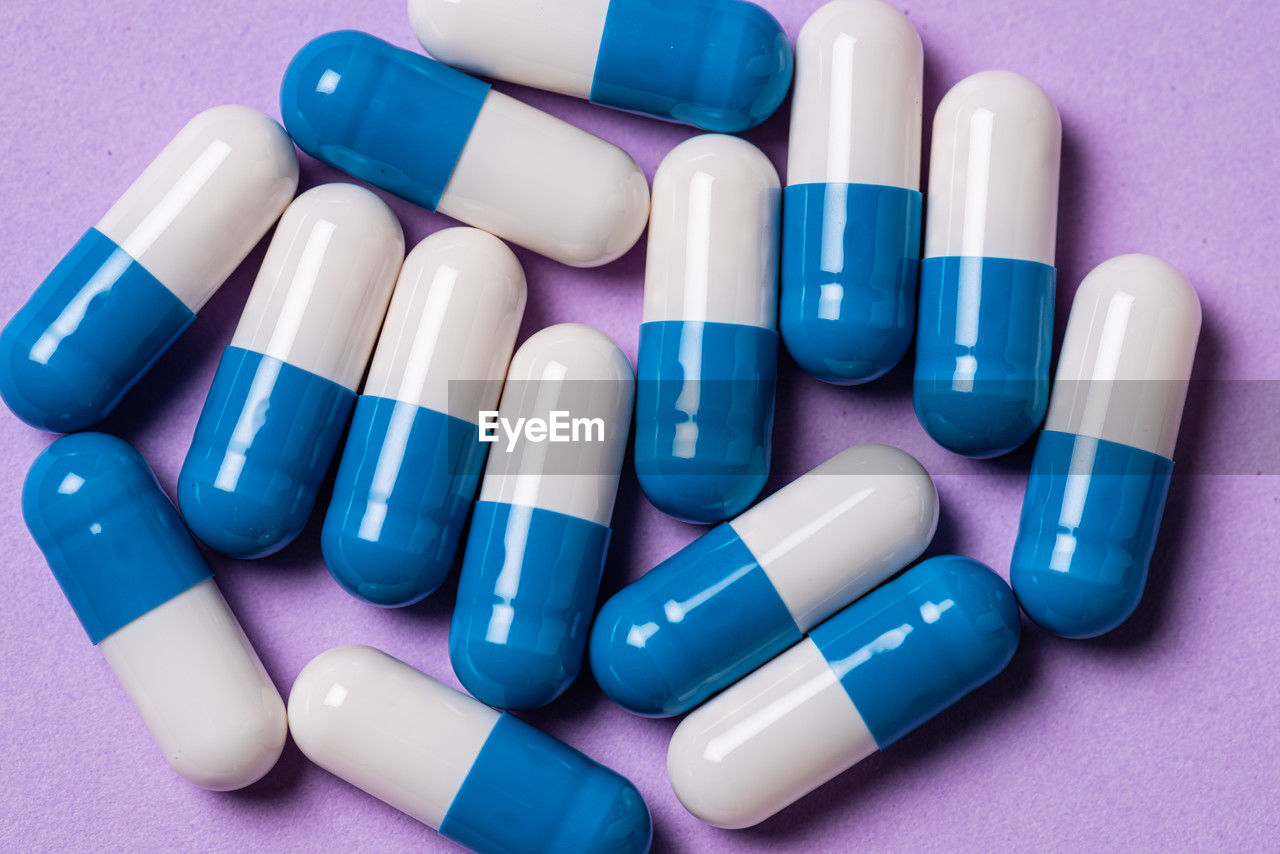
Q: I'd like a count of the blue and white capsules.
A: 14